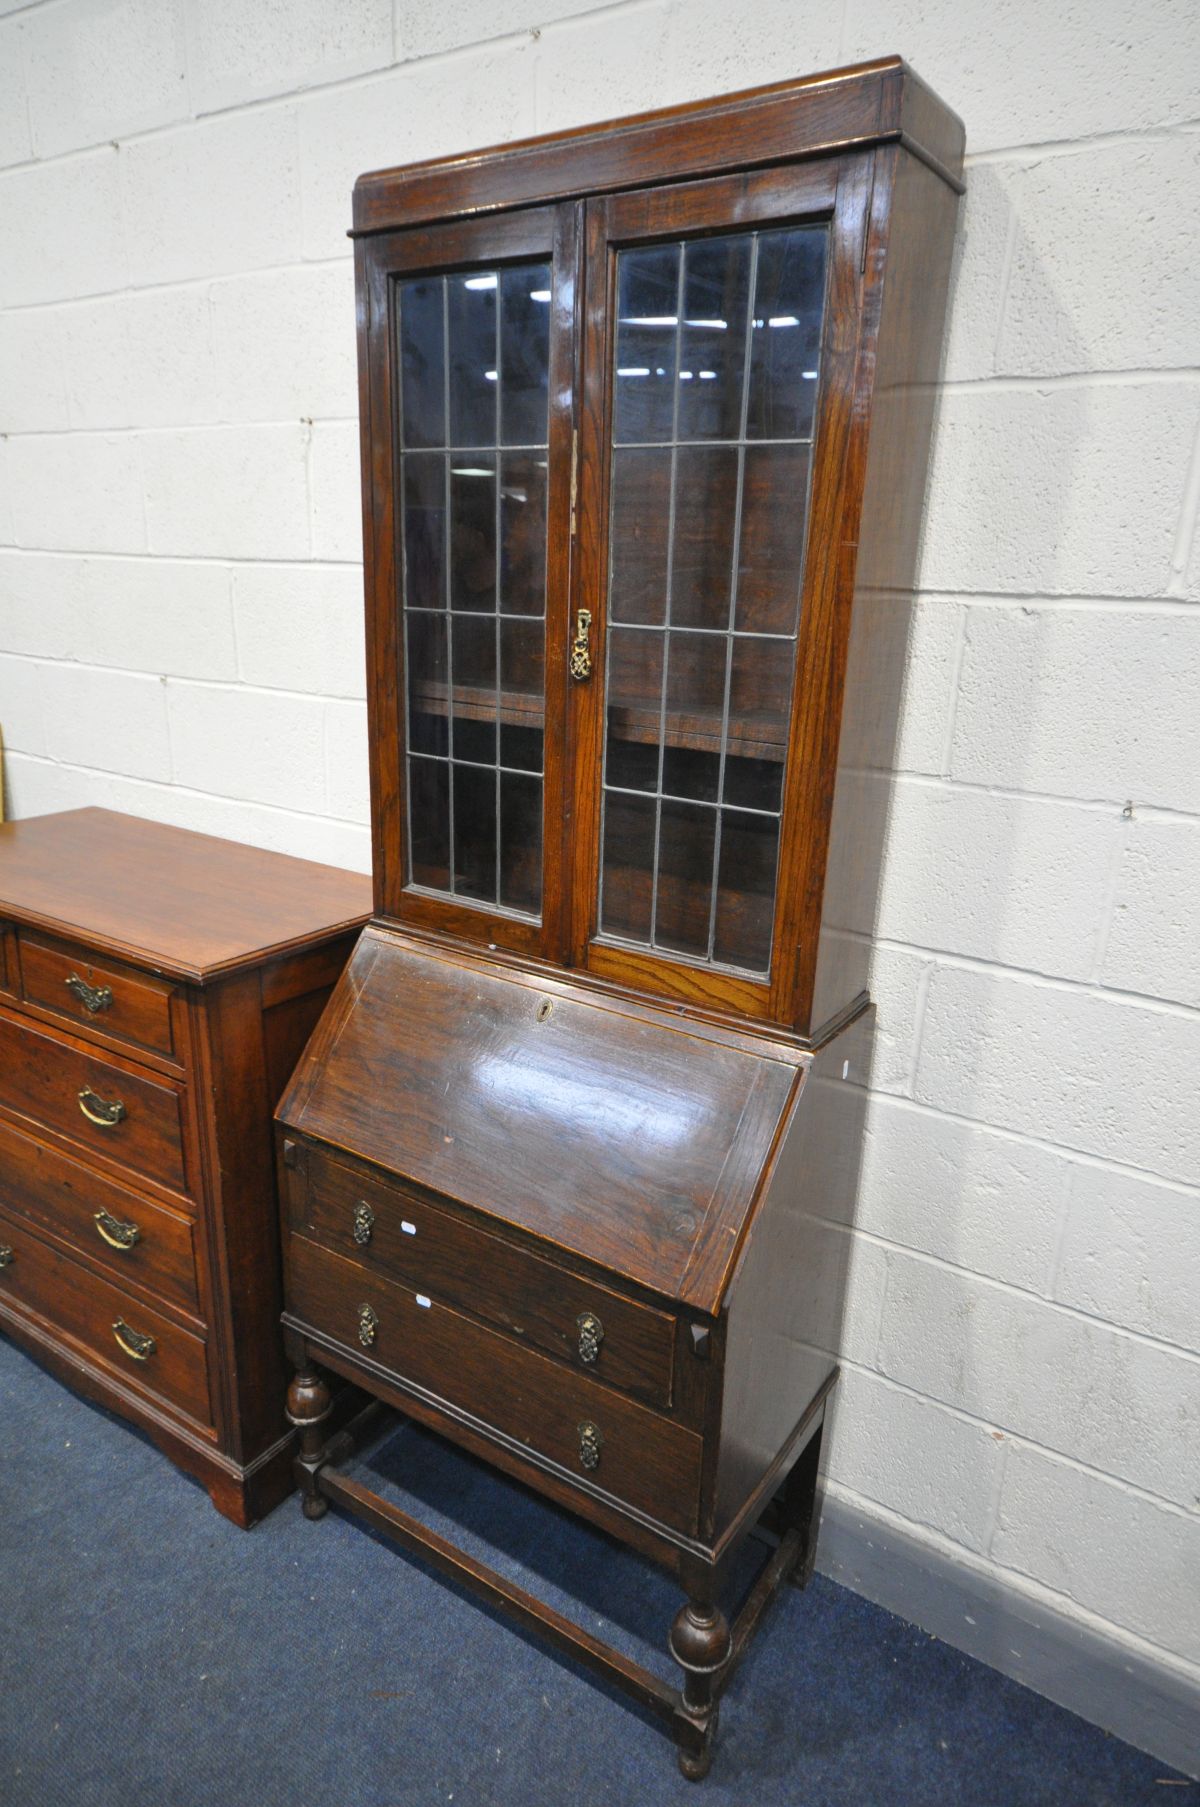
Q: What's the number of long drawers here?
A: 5